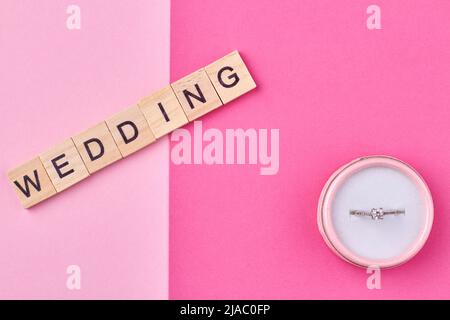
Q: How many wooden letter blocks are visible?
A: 7